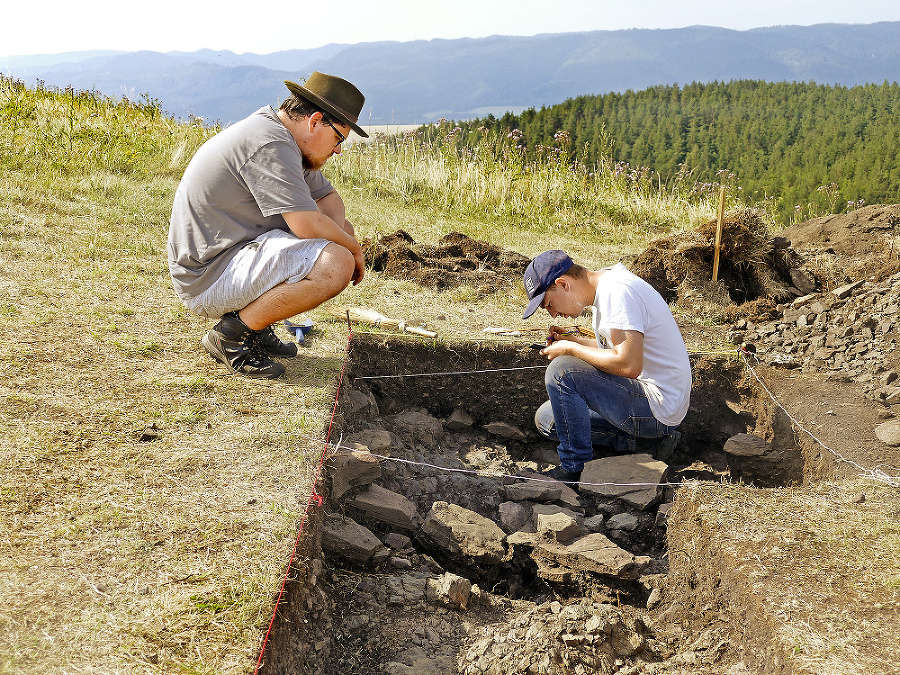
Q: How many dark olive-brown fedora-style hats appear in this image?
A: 1